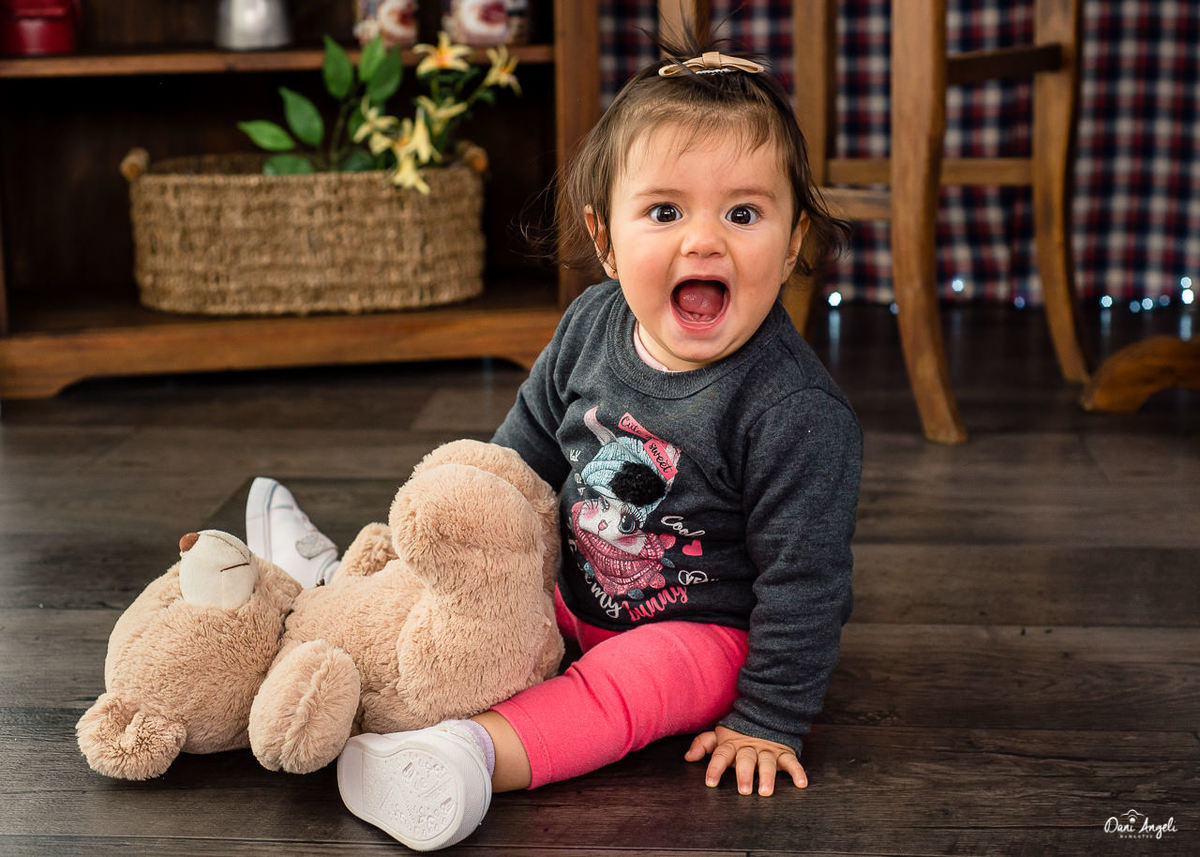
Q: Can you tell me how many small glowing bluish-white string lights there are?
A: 10